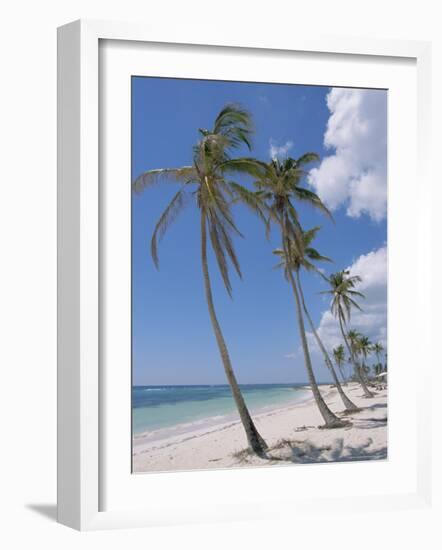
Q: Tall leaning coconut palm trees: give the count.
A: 4